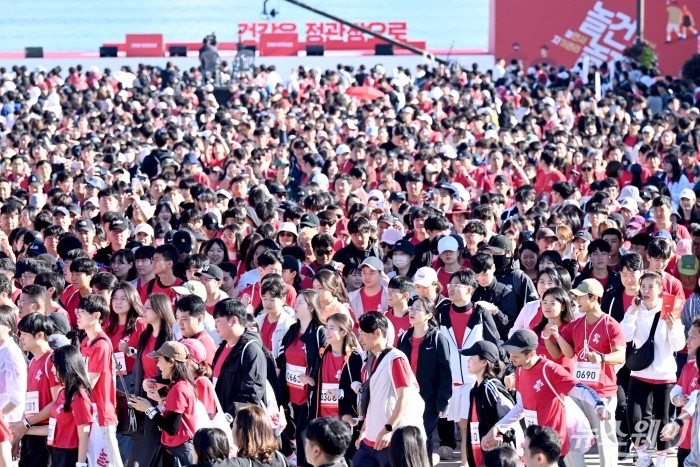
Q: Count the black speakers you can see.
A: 6